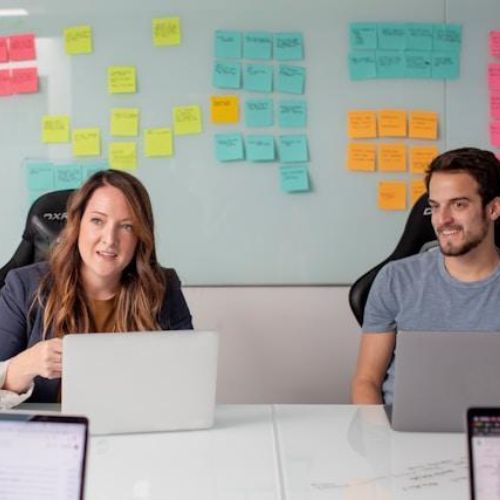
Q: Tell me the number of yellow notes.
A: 9